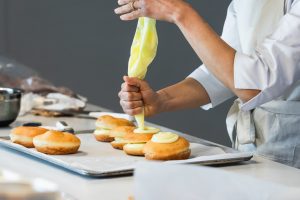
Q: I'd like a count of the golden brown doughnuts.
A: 6